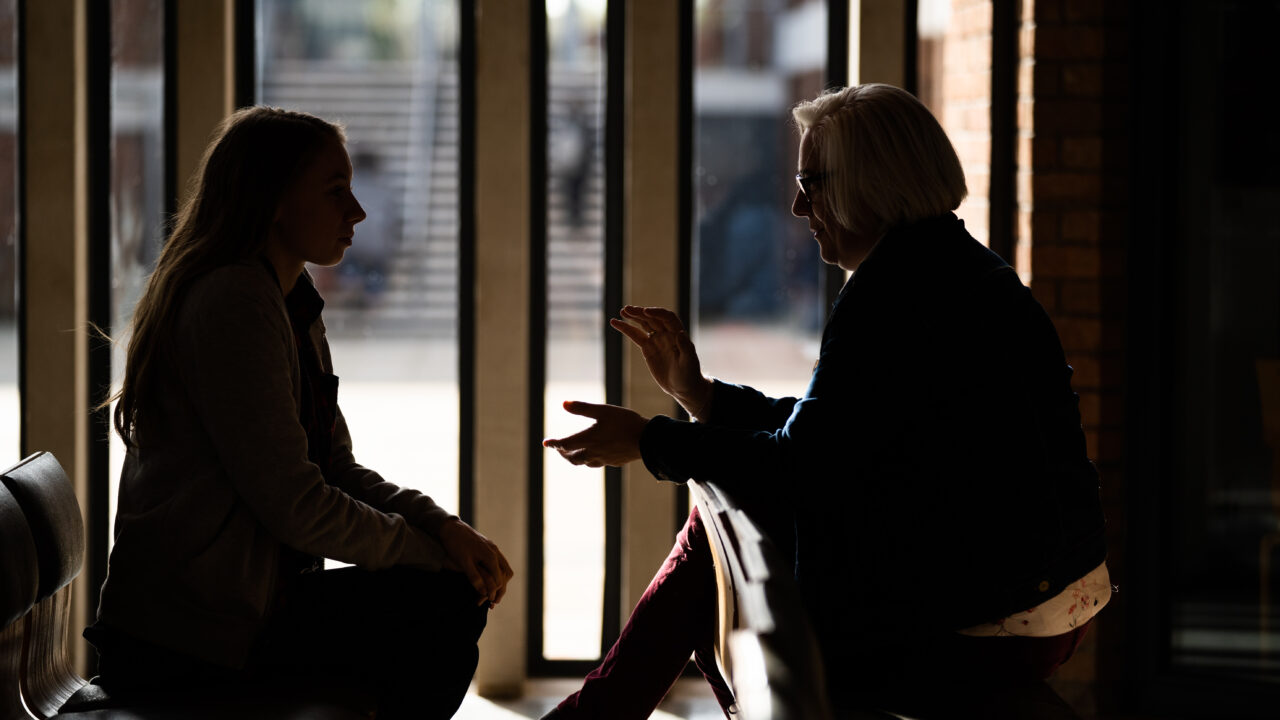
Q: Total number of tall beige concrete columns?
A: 5